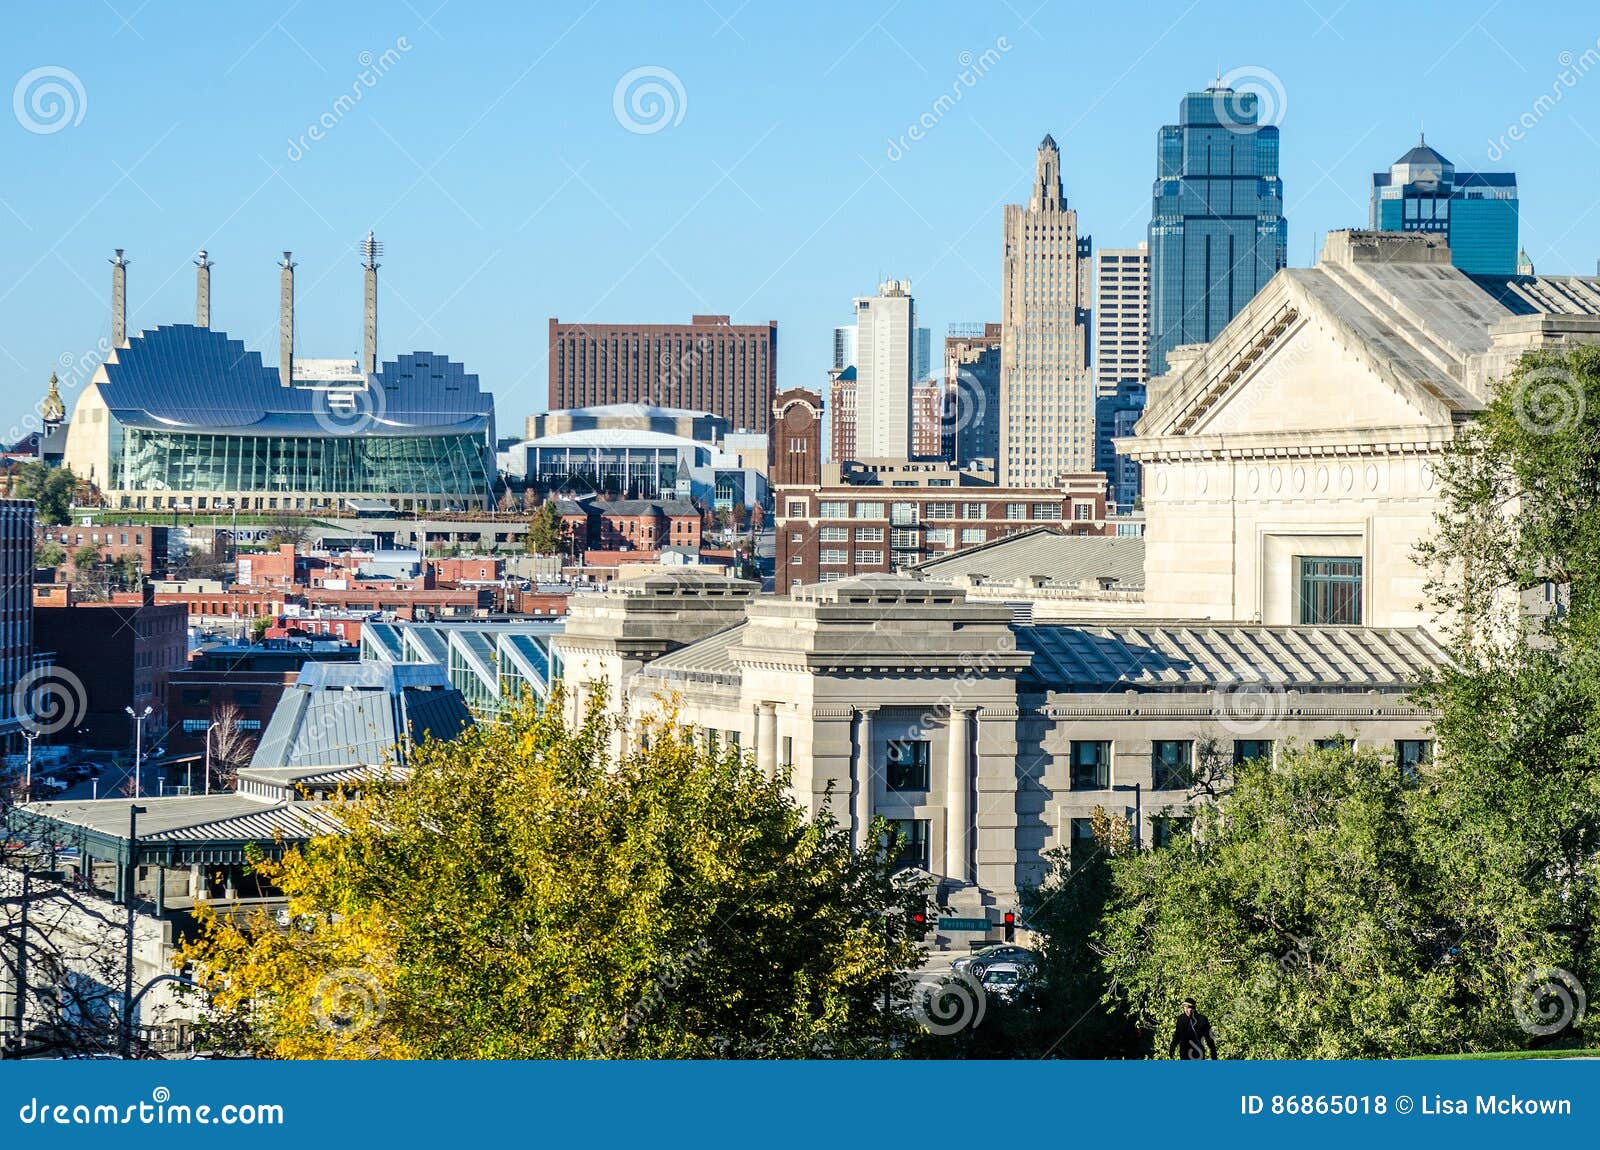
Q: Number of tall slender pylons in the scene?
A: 4